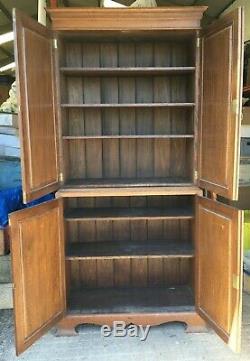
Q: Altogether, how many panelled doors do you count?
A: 4